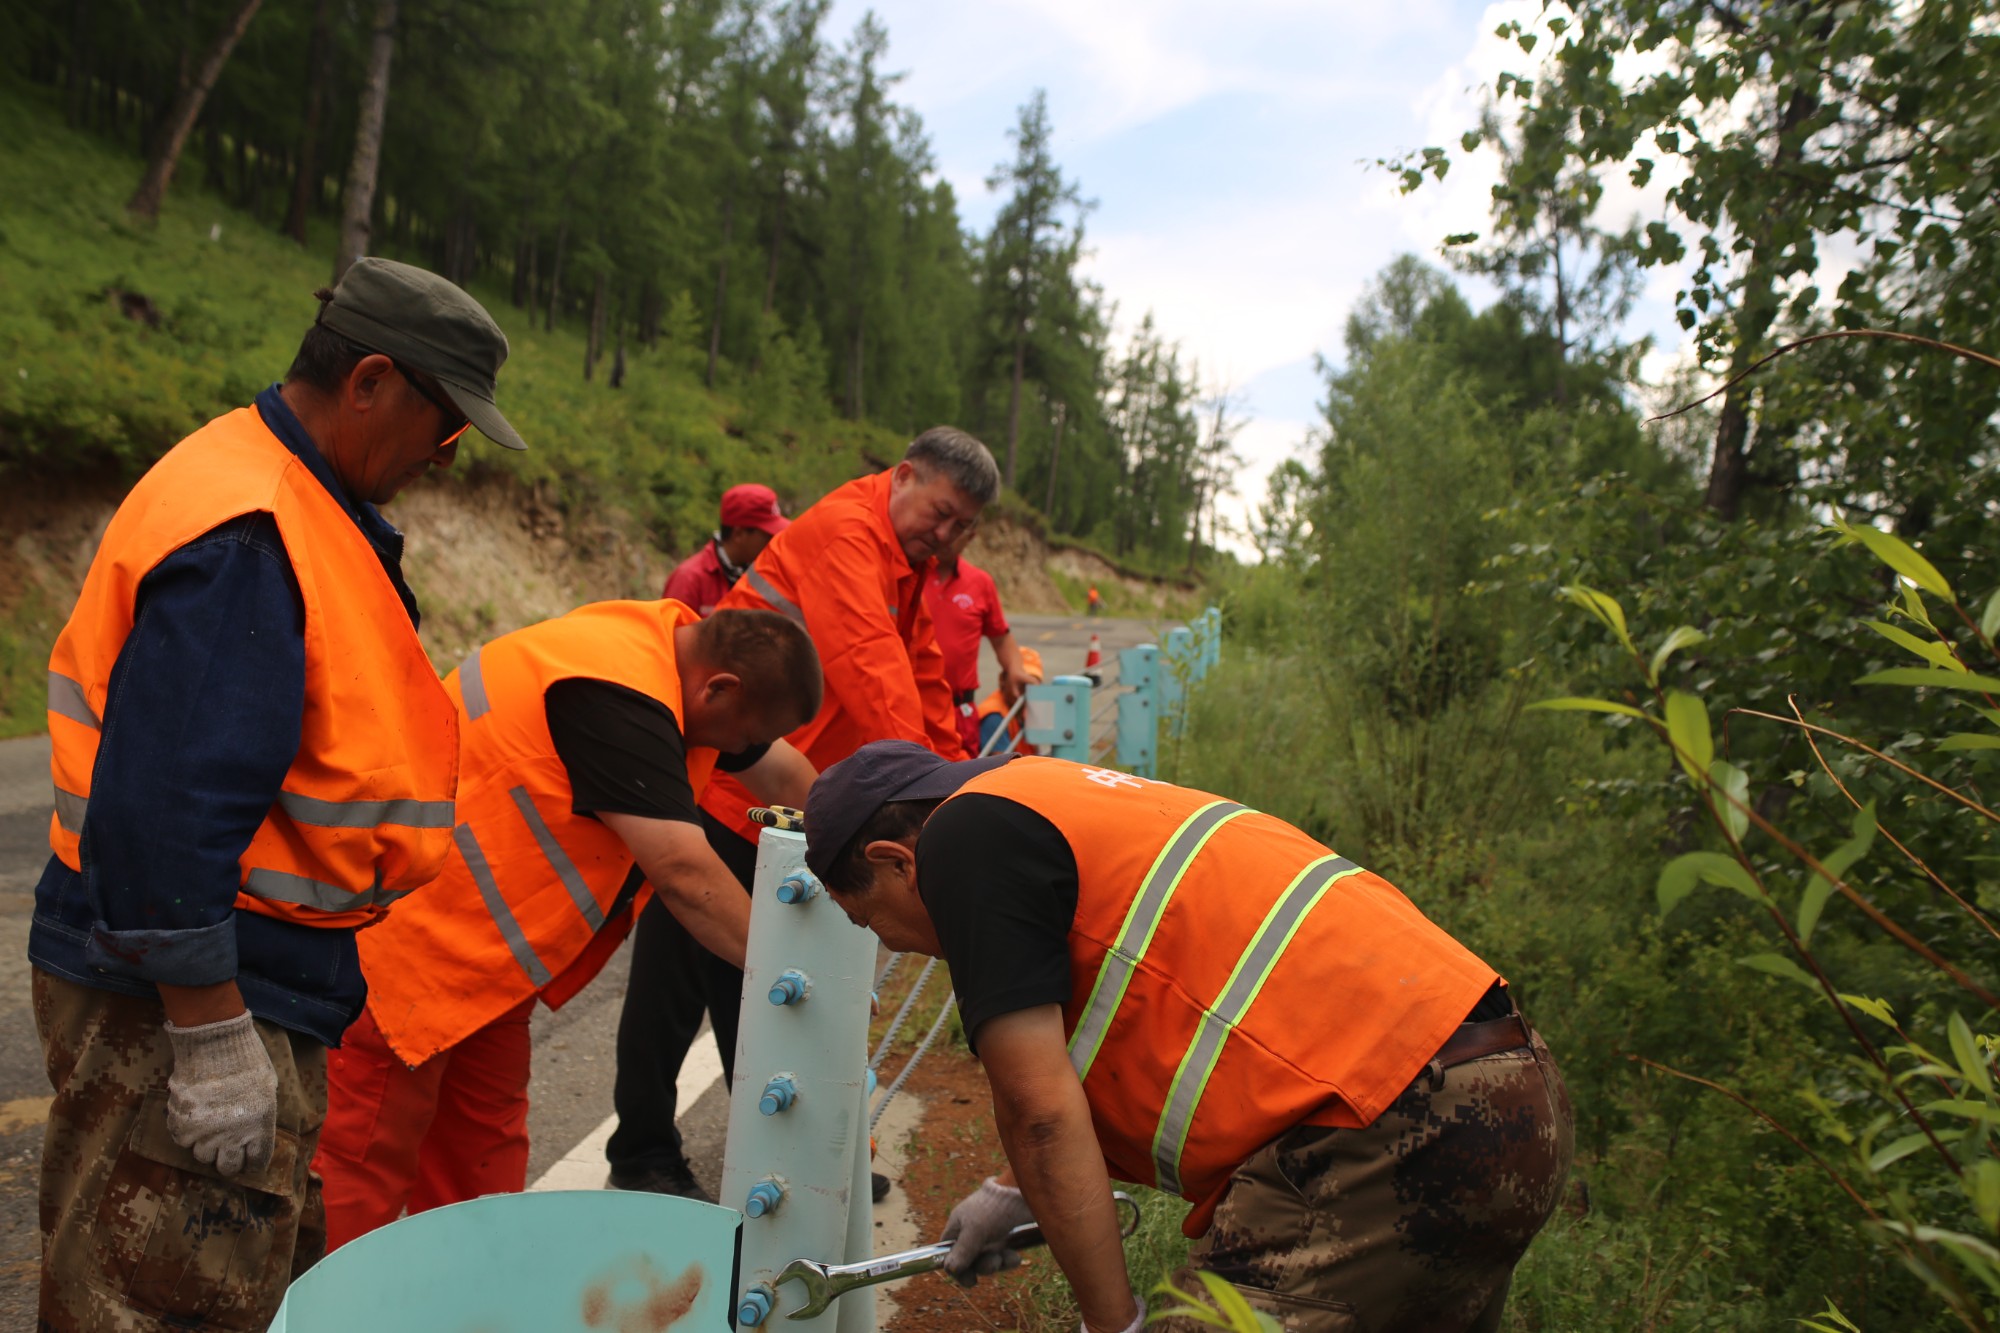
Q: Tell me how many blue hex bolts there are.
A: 5